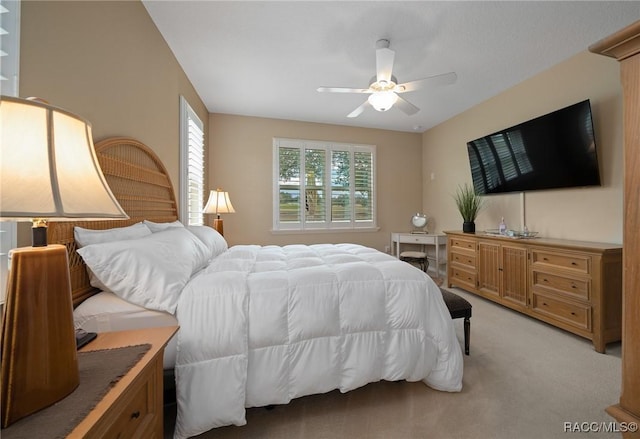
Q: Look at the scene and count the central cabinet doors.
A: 2